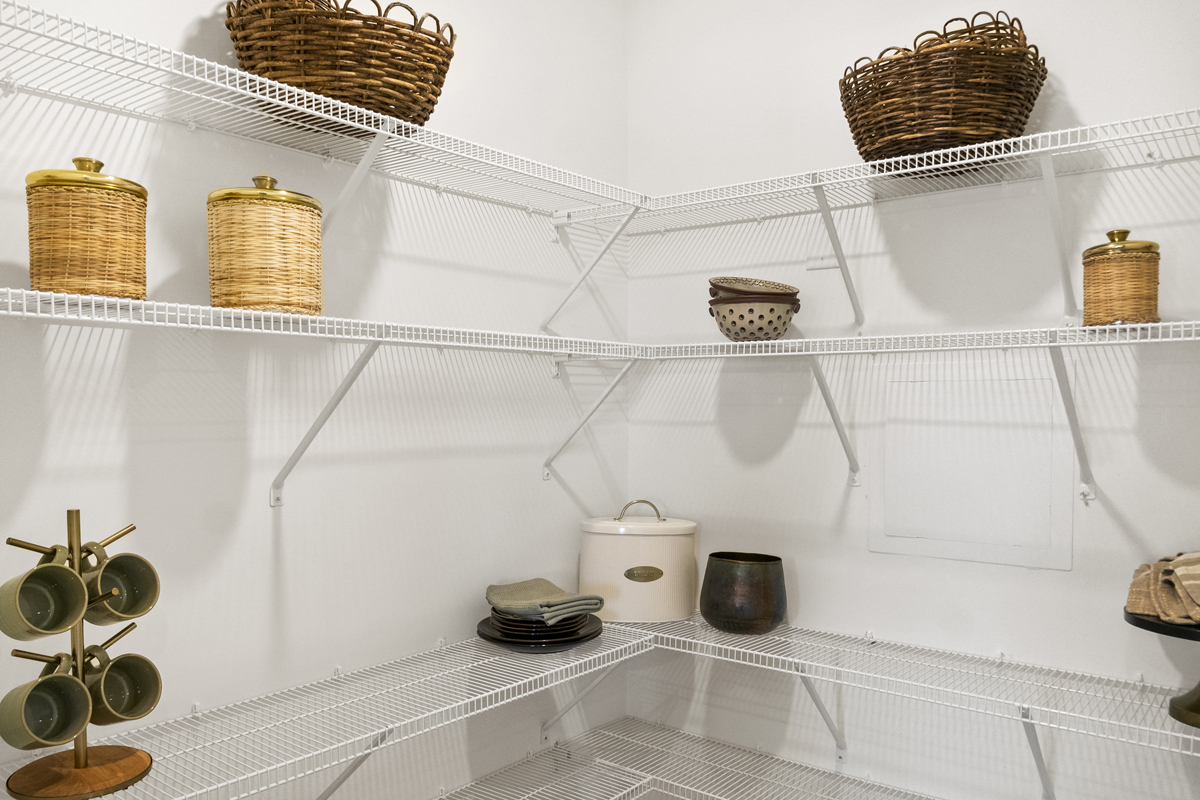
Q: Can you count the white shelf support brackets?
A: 12